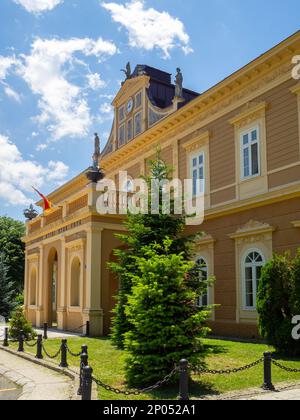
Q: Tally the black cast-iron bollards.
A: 11